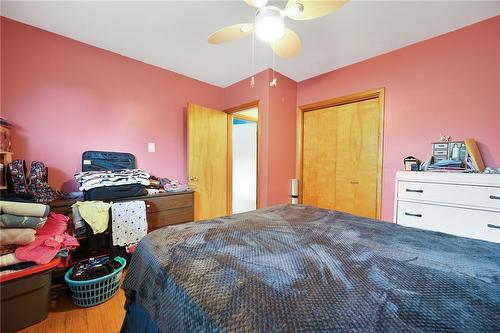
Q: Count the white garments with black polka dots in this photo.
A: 1